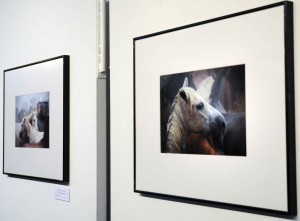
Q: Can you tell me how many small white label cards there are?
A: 1